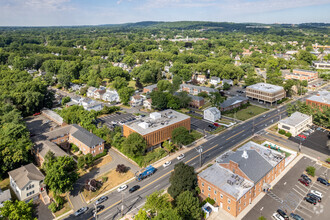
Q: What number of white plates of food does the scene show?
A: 0